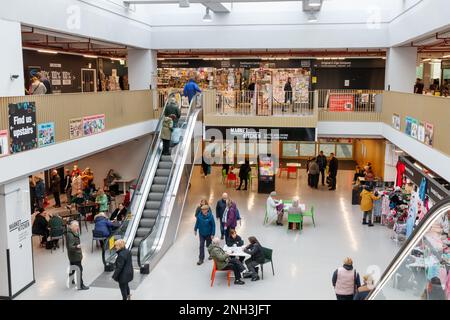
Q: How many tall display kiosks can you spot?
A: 1